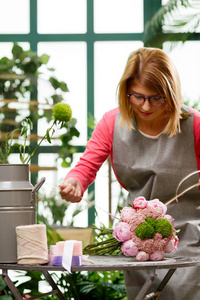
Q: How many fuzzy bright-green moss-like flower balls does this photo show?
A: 4